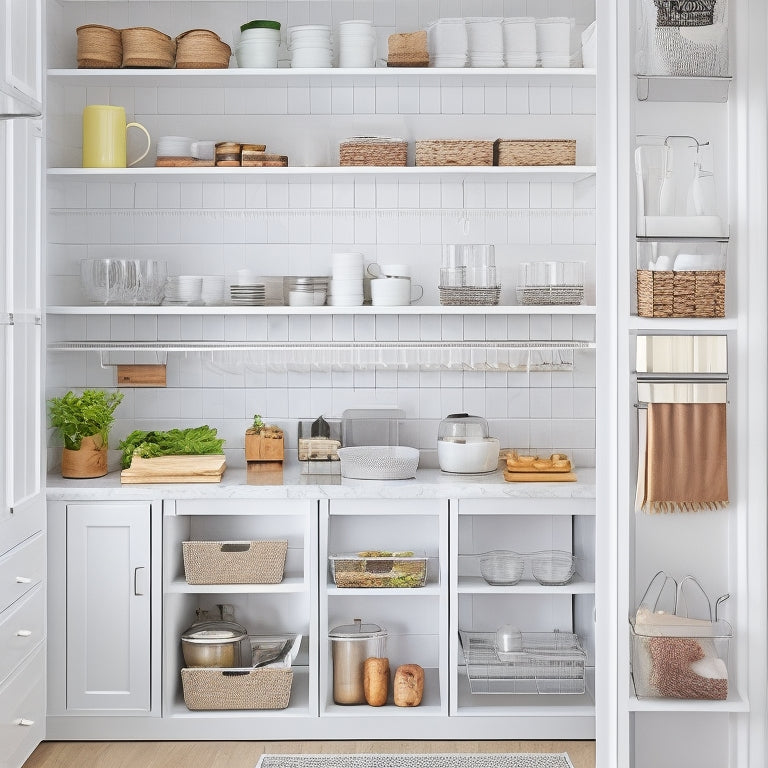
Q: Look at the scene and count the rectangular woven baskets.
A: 6